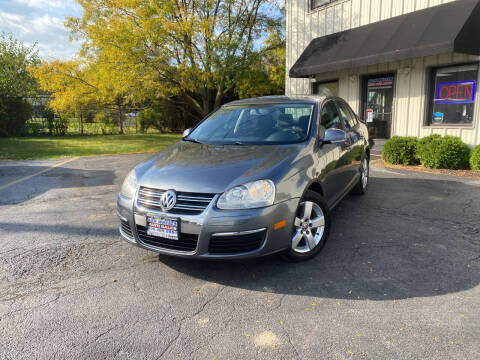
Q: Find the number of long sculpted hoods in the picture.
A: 1